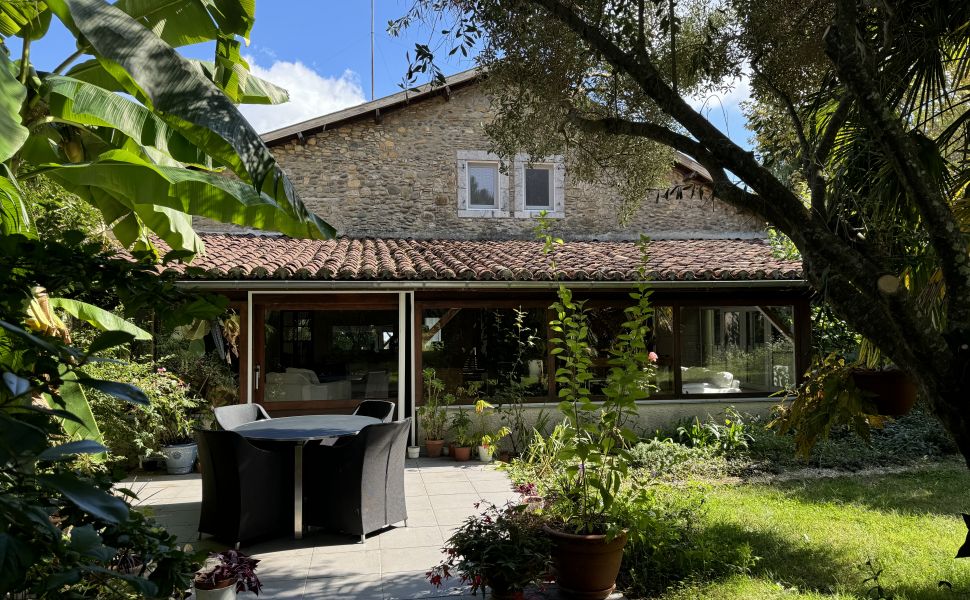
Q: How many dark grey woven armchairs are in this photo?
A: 4